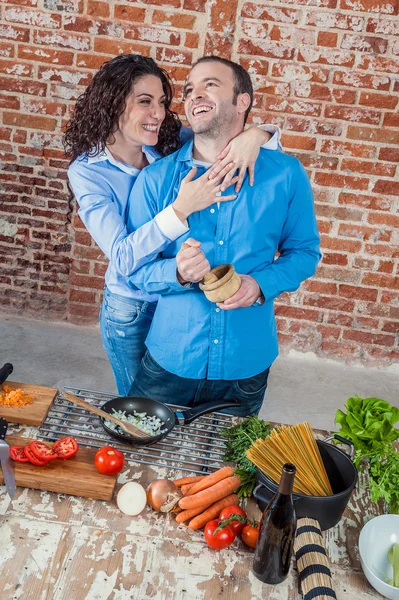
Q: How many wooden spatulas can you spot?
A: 1